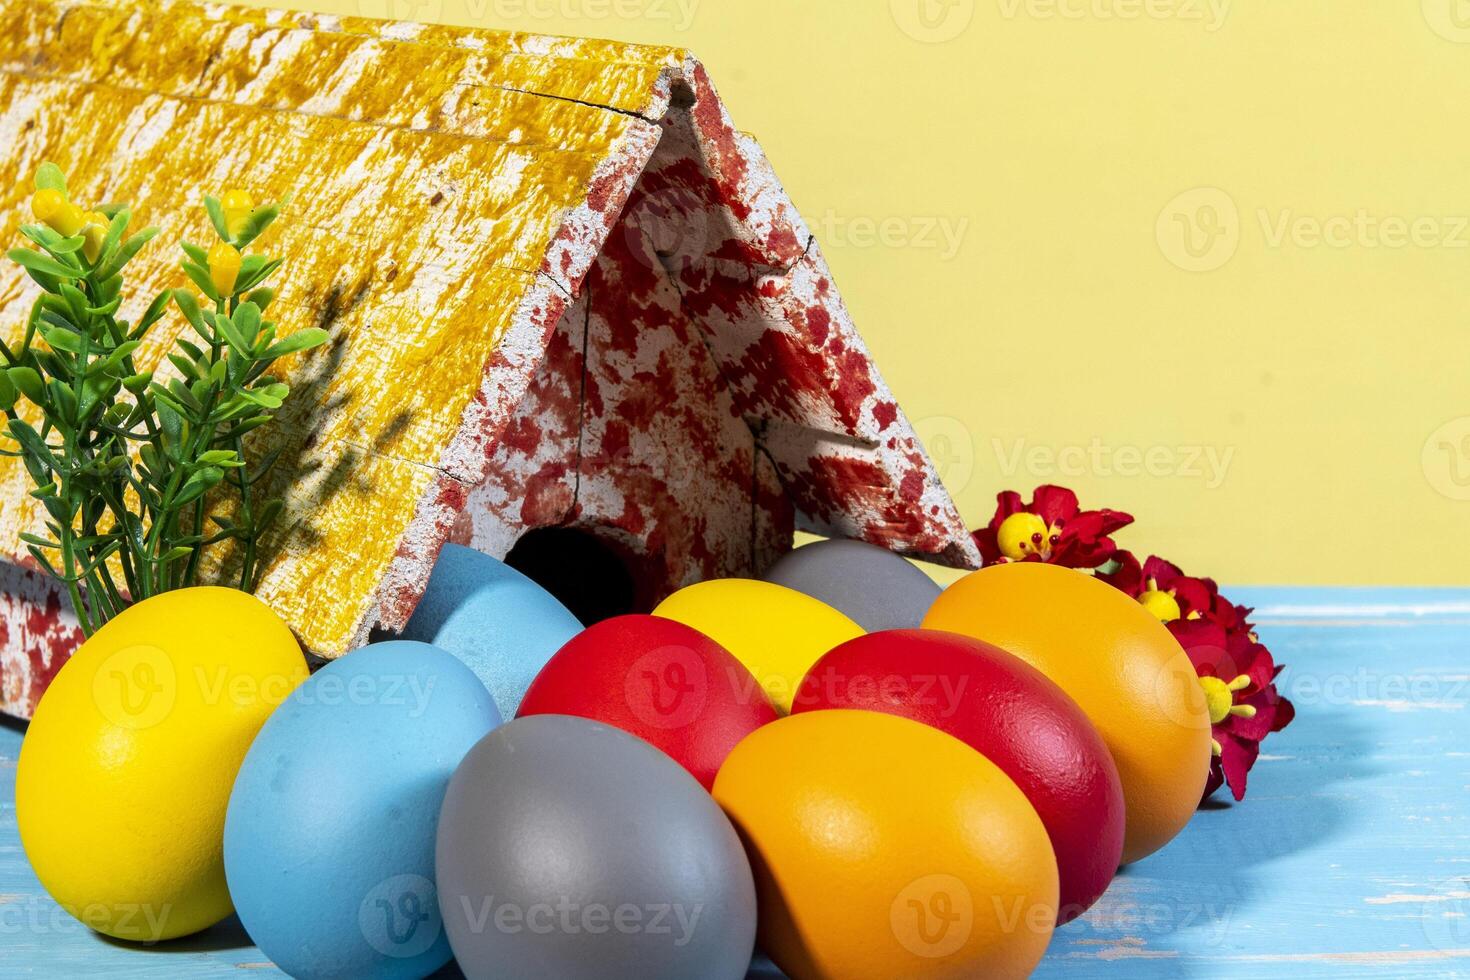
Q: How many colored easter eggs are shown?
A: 10